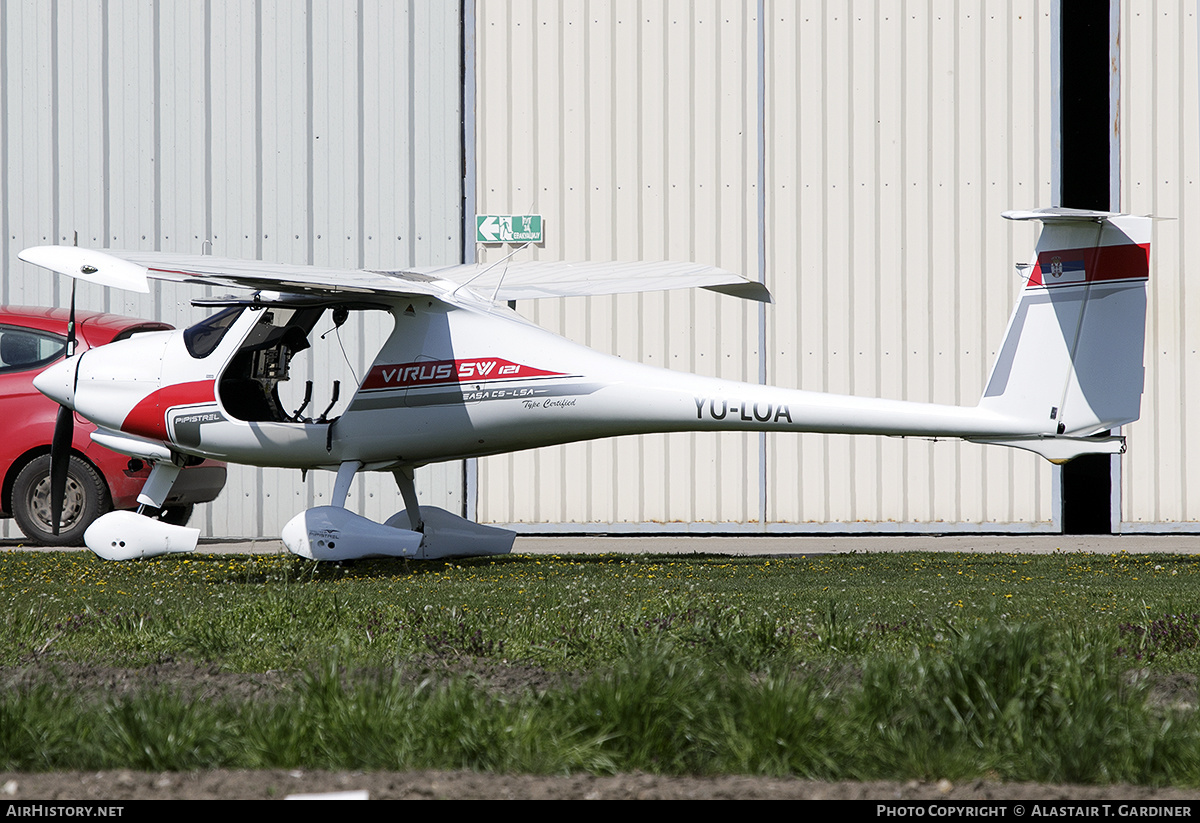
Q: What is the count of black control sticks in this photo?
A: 2